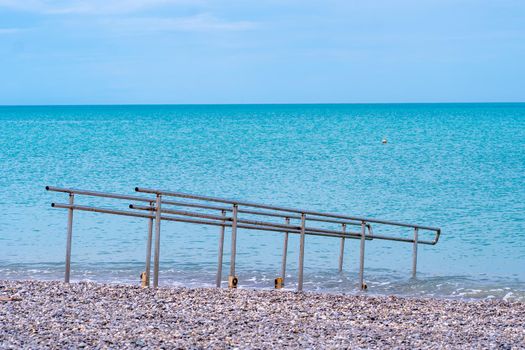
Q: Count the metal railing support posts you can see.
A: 10